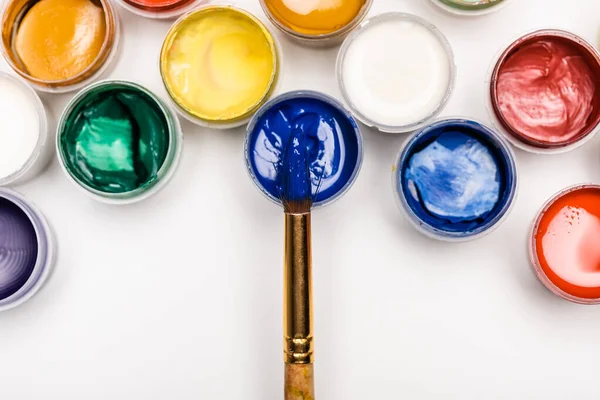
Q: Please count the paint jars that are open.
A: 13